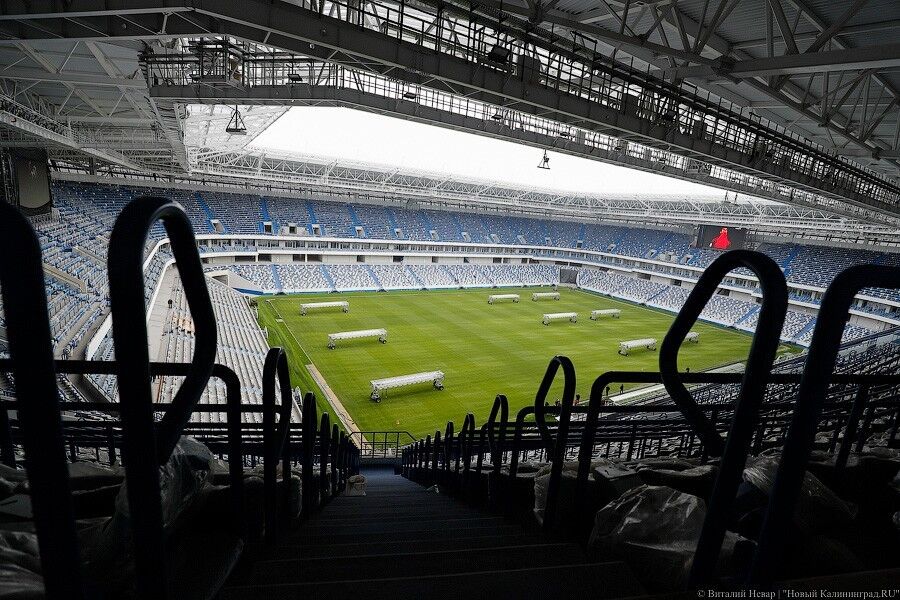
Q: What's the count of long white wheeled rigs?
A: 9